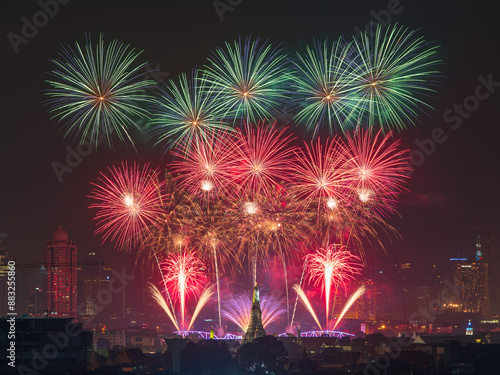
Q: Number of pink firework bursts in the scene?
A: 7